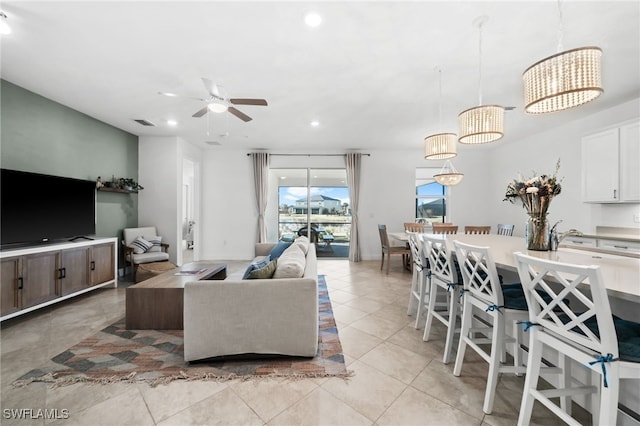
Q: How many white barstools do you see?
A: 4